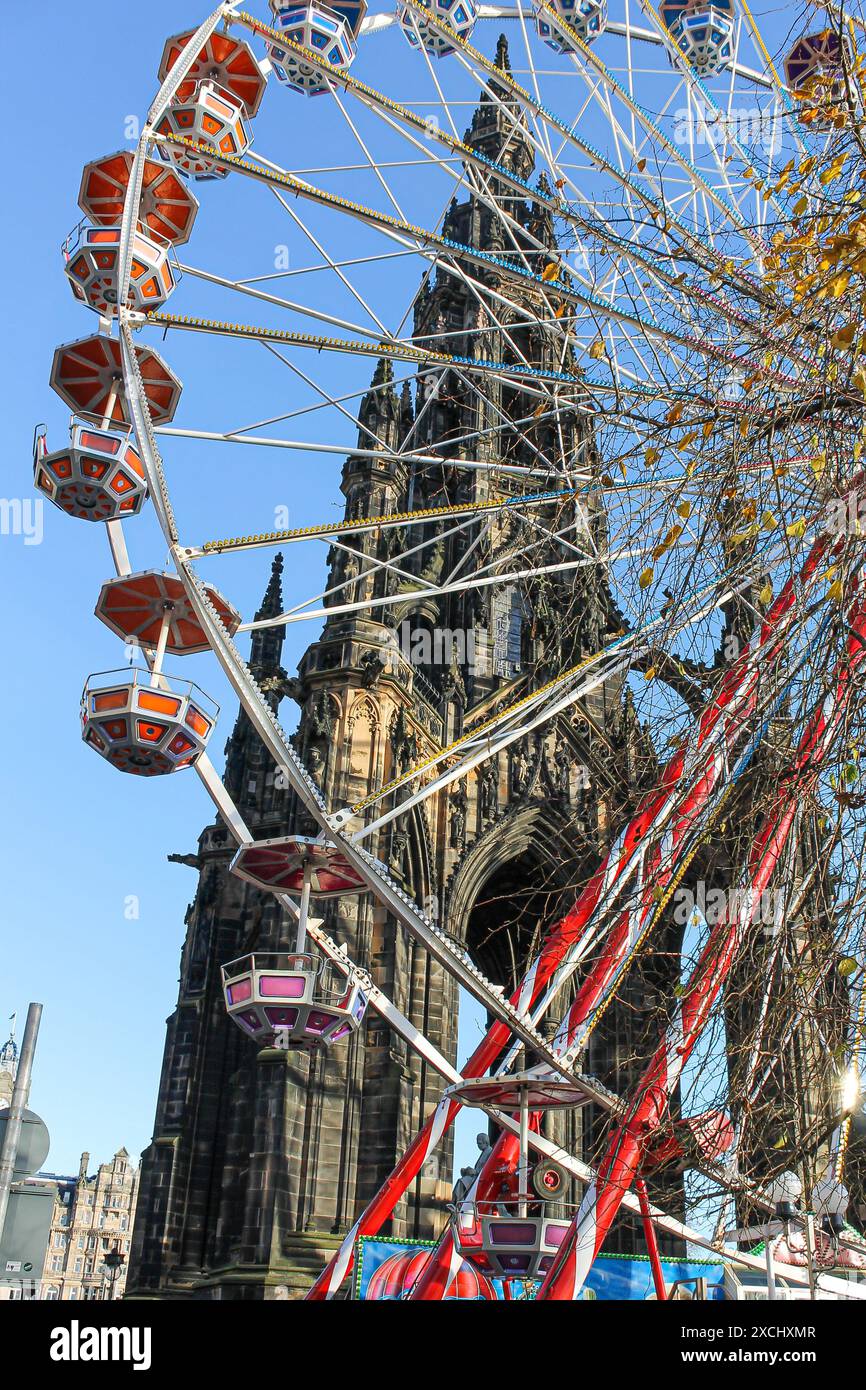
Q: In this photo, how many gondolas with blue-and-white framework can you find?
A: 4